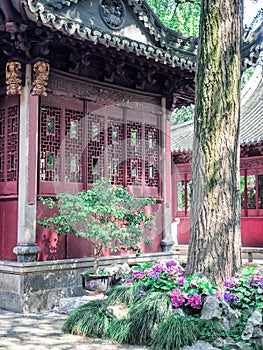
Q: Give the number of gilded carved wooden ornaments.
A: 2